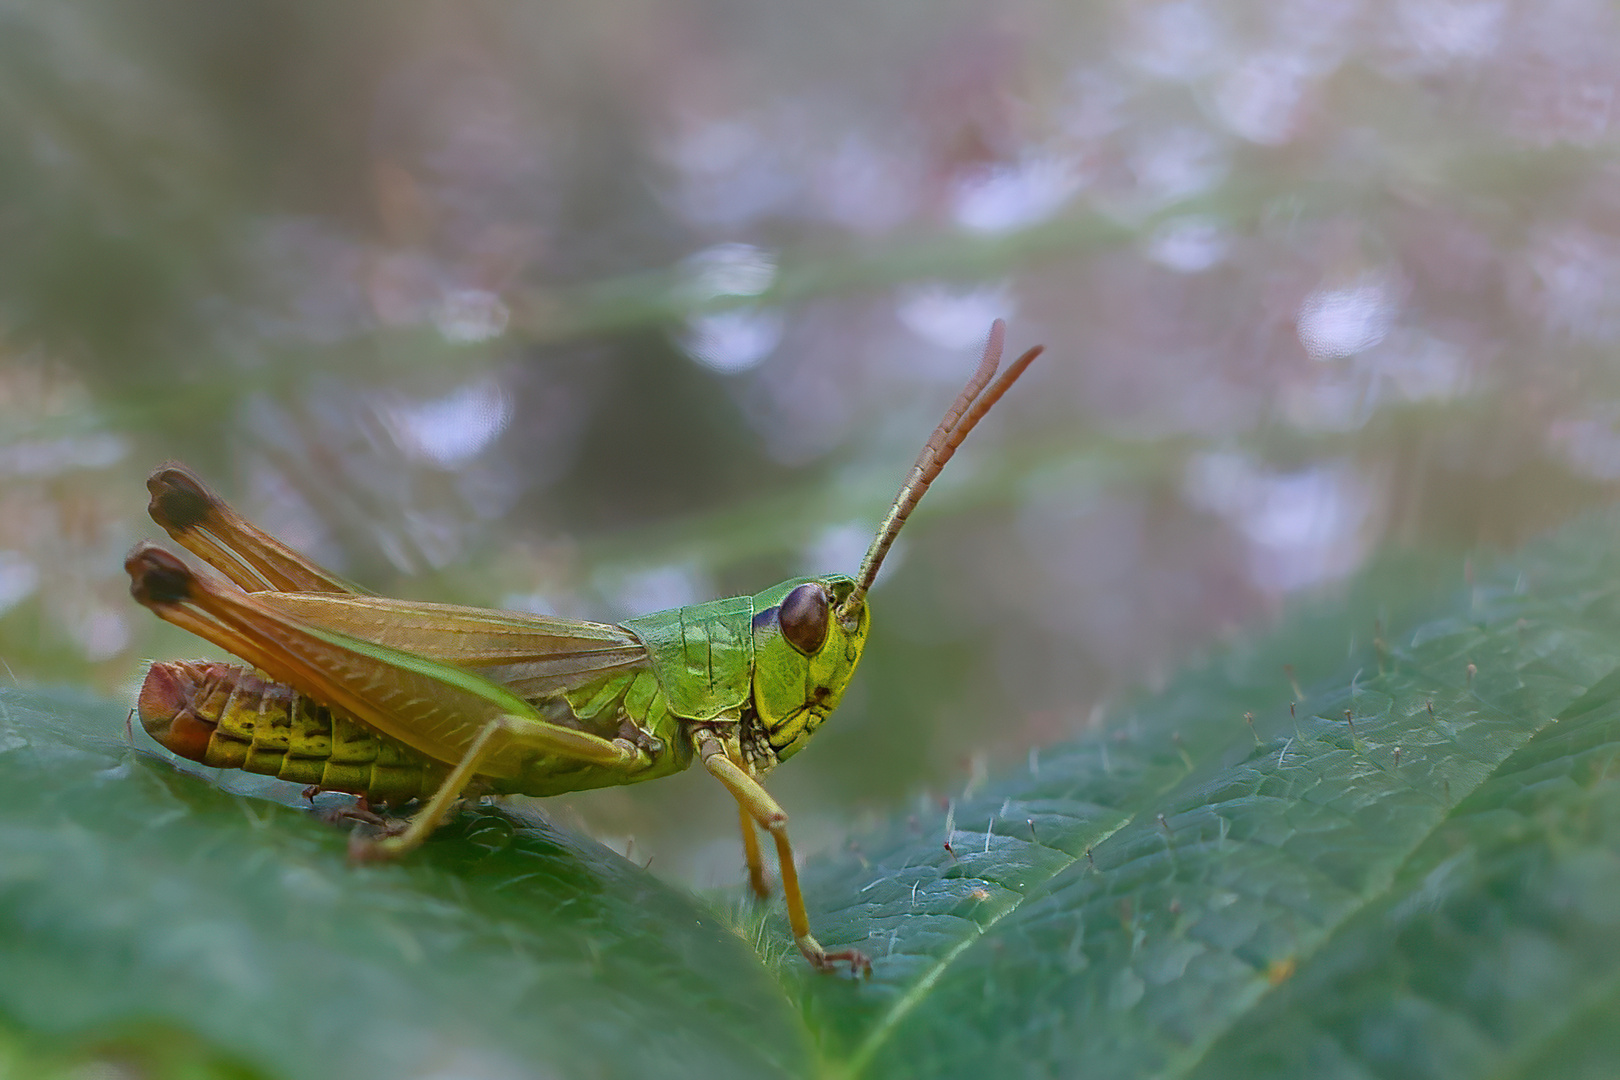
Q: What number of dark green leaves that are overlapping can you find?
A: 2